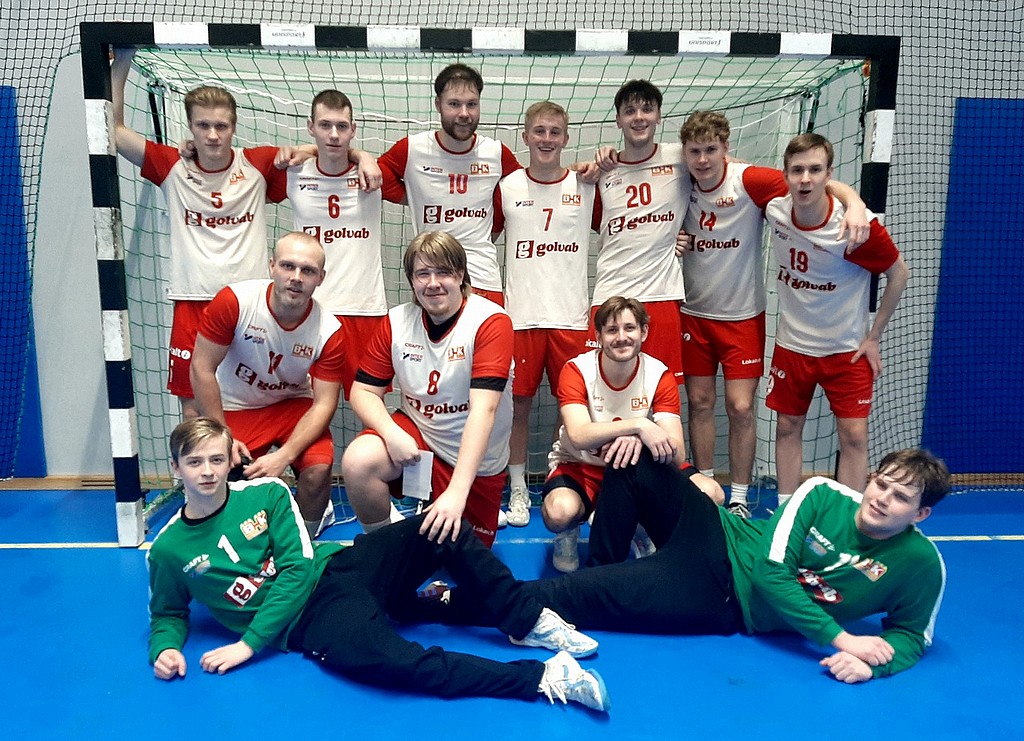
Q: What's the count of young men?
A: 12